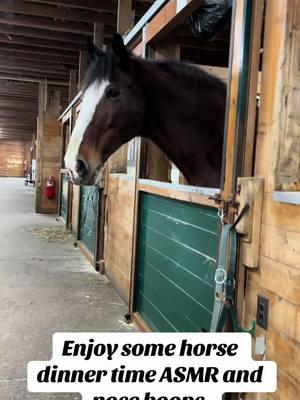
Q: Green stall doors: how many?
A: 3